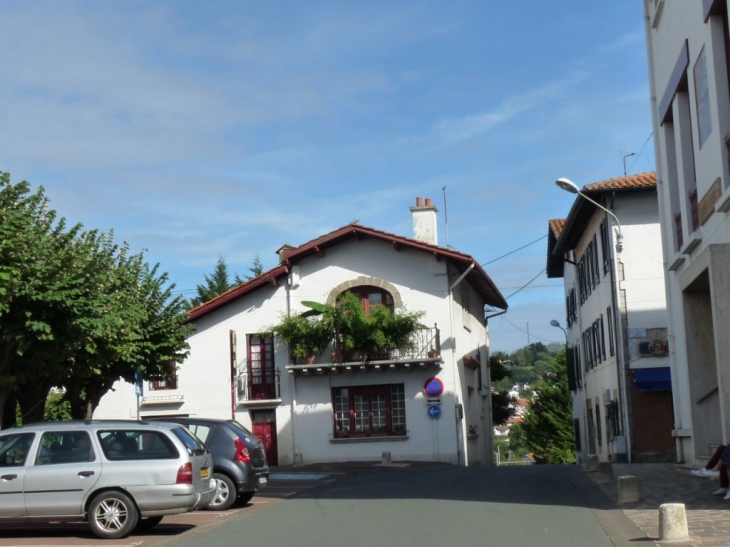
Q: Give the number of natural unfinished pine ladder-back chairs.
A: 0